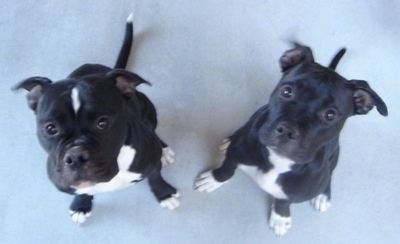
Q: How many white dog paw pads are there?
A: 7